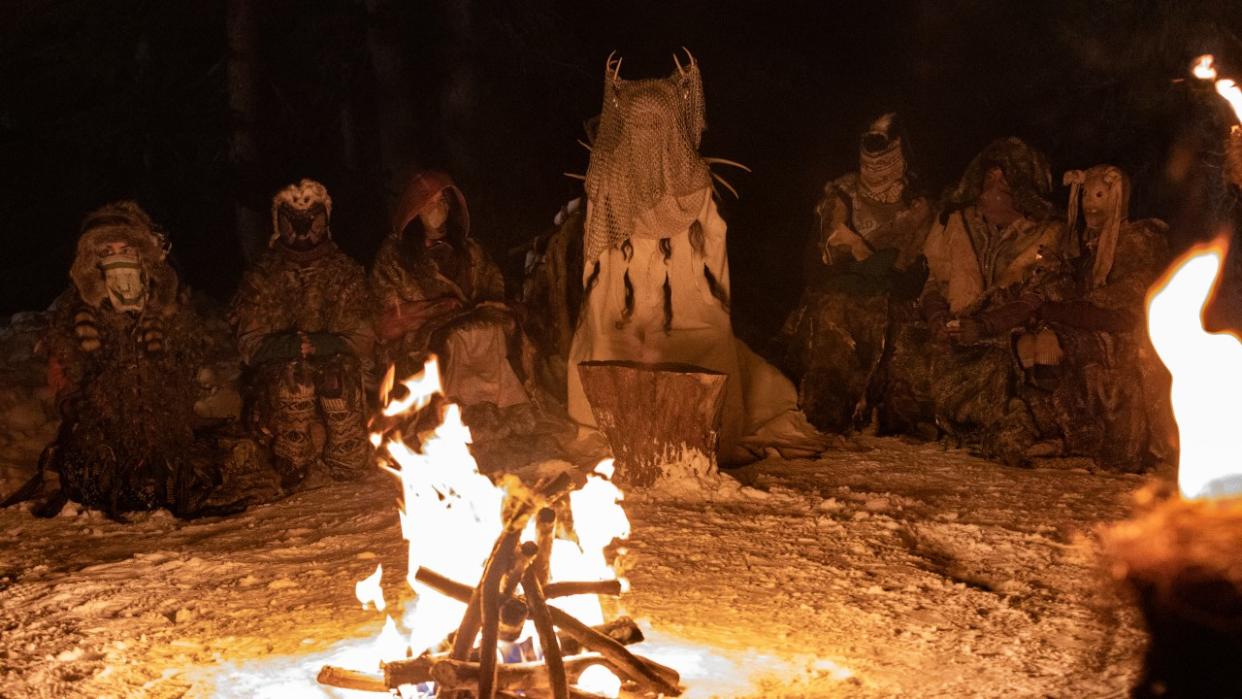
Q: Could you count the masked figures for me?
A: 7